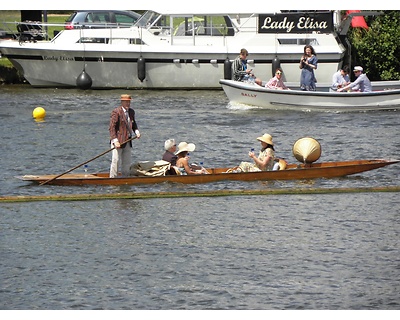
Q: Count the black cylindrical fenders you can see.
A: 3